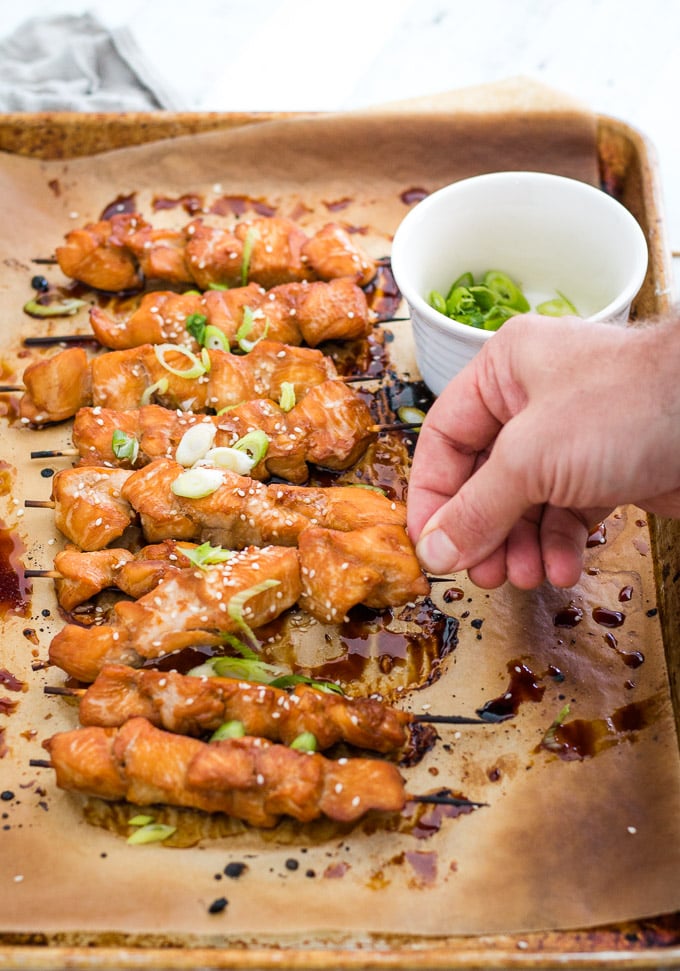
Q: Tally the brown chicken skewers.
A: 9